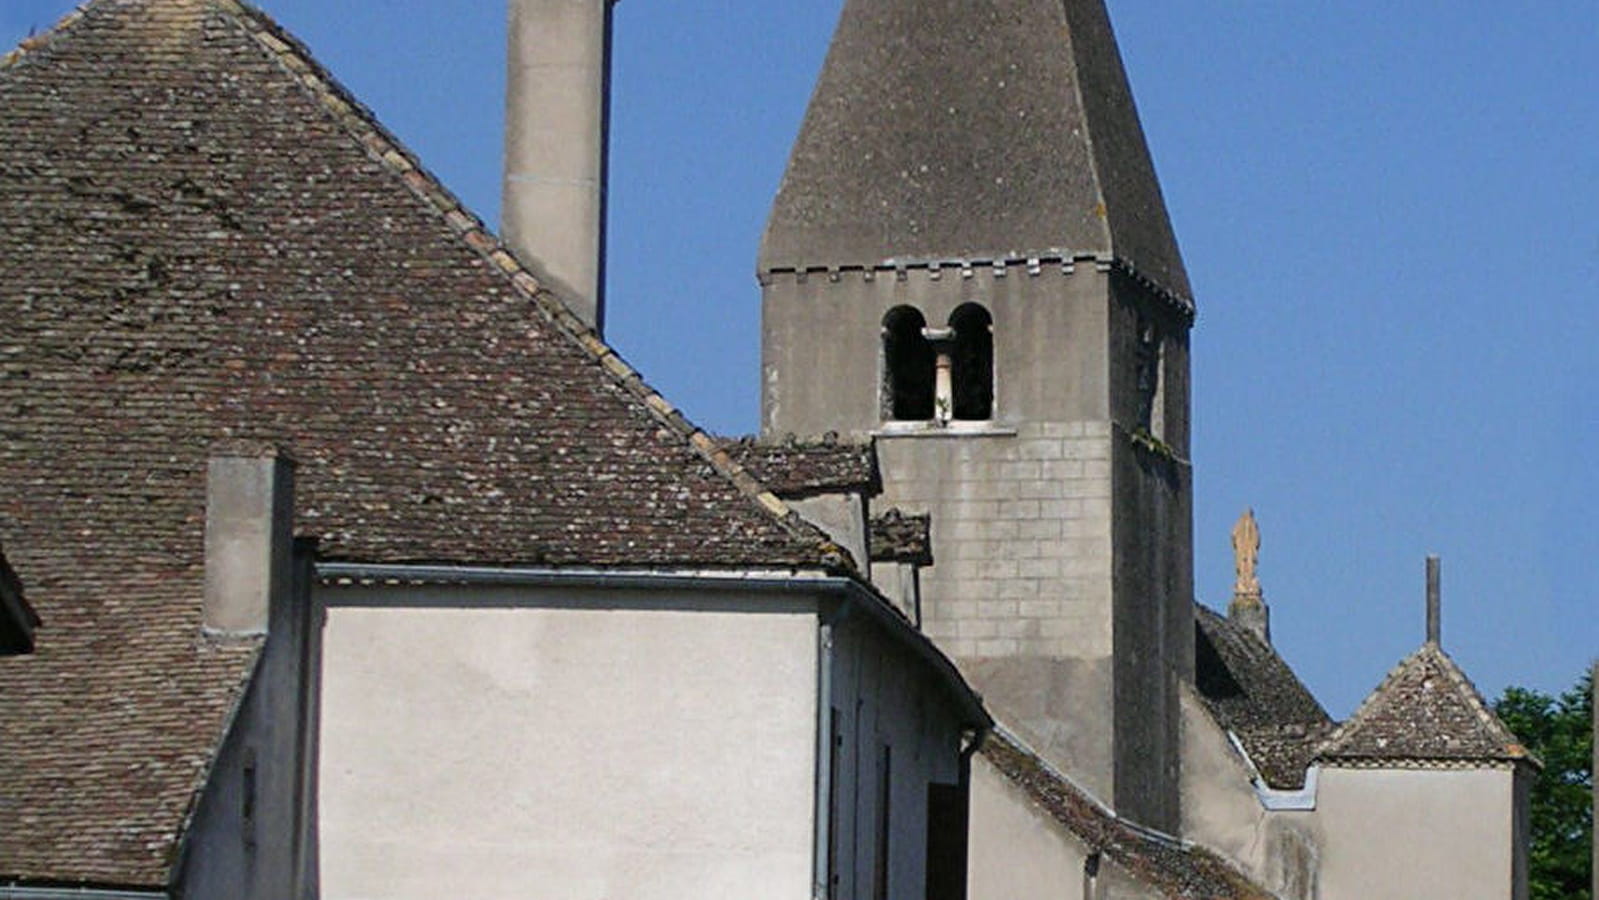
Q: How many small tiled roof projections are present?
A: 2